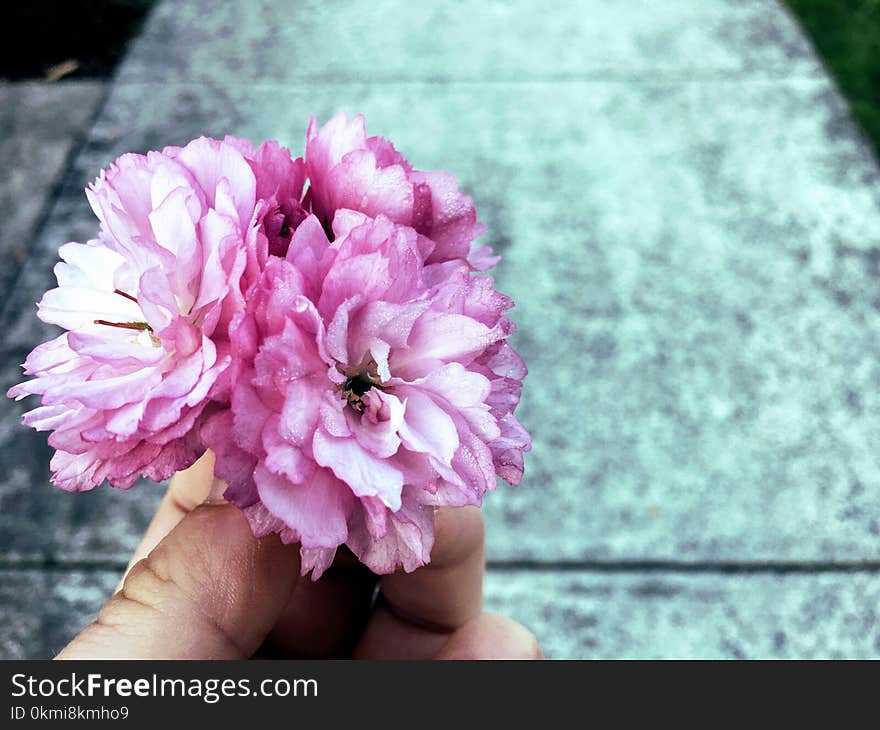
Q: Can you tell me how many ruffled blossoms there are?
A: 3